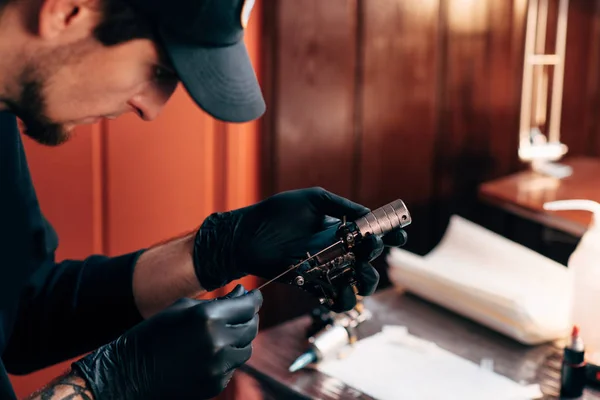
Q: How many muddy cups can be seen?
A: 0